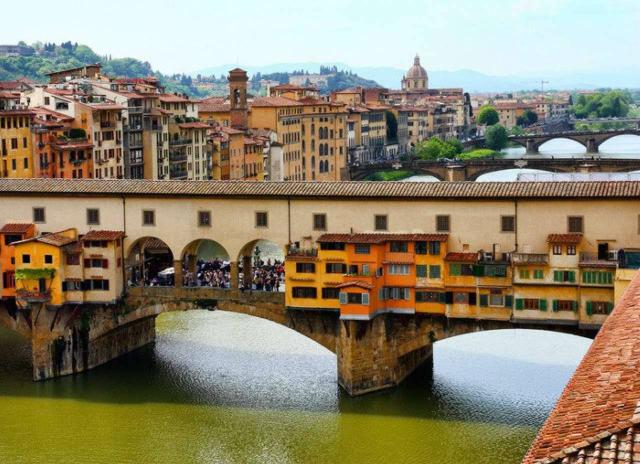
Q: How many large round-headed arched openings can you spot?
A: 3